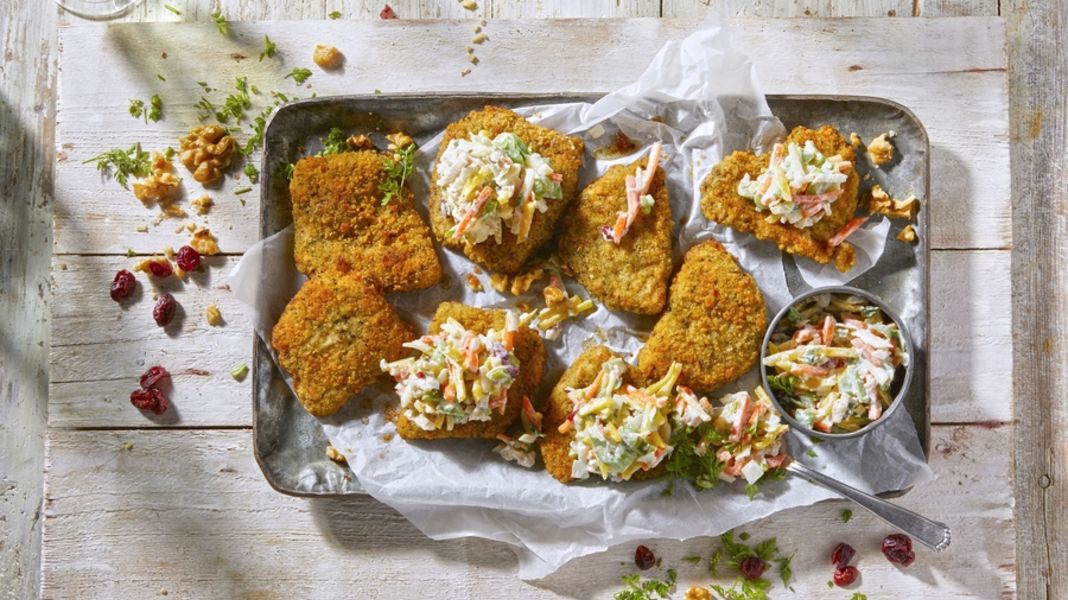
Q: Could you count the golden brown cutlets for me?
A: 8